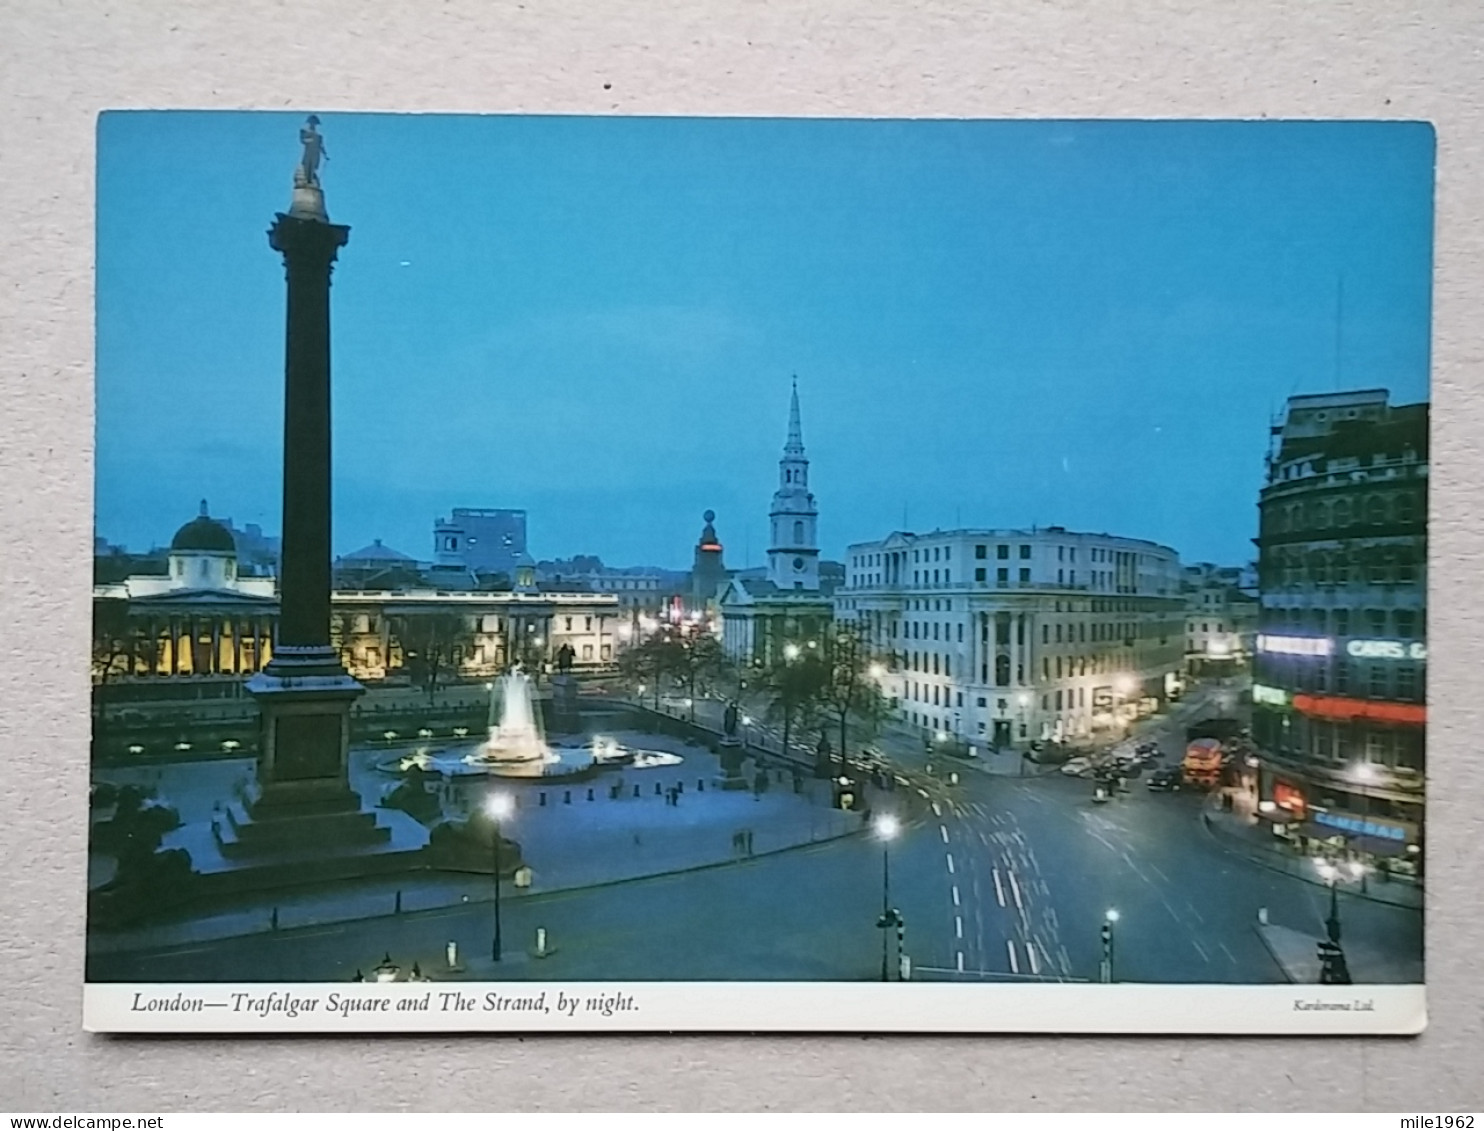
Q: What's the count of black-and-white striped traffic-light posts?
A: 2